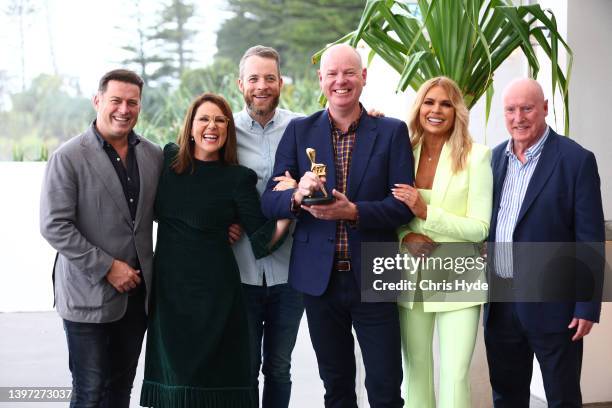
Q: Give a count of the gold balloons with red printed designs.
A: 0